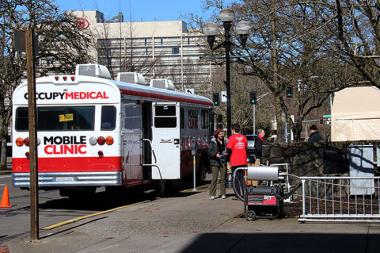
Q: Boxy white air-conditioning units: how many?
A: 3